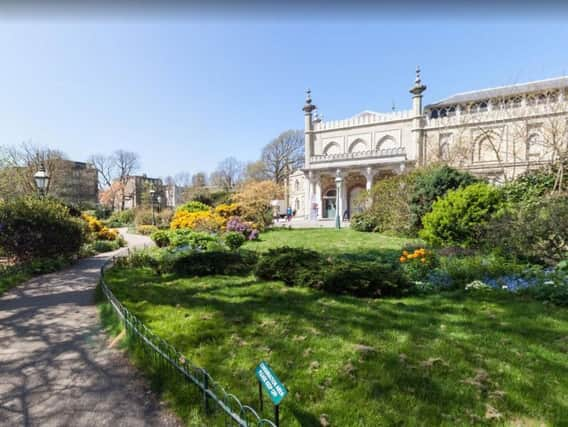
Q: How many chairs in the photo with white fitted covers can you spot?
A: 0